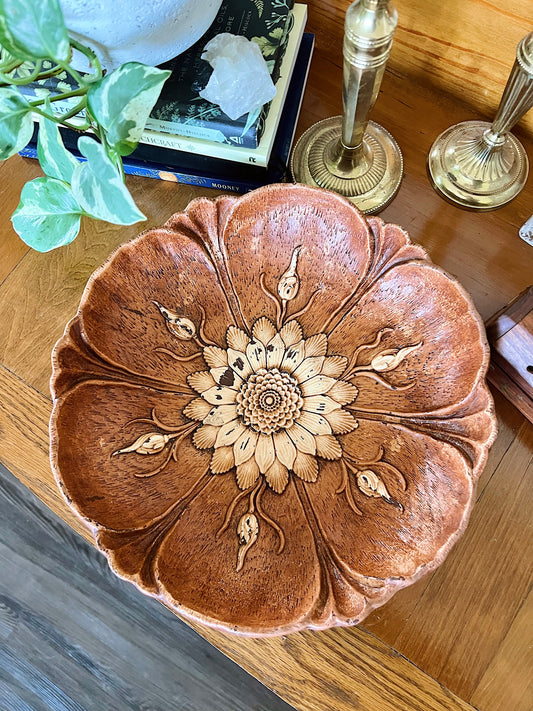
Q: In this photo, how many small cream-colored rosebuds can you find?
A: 6